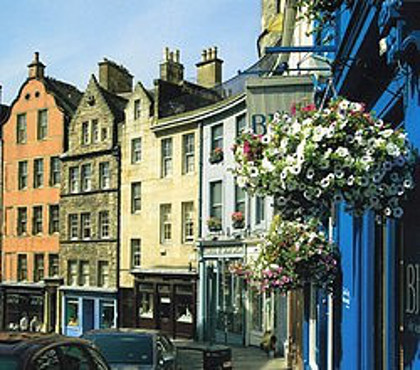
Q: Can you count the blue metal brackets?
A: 2